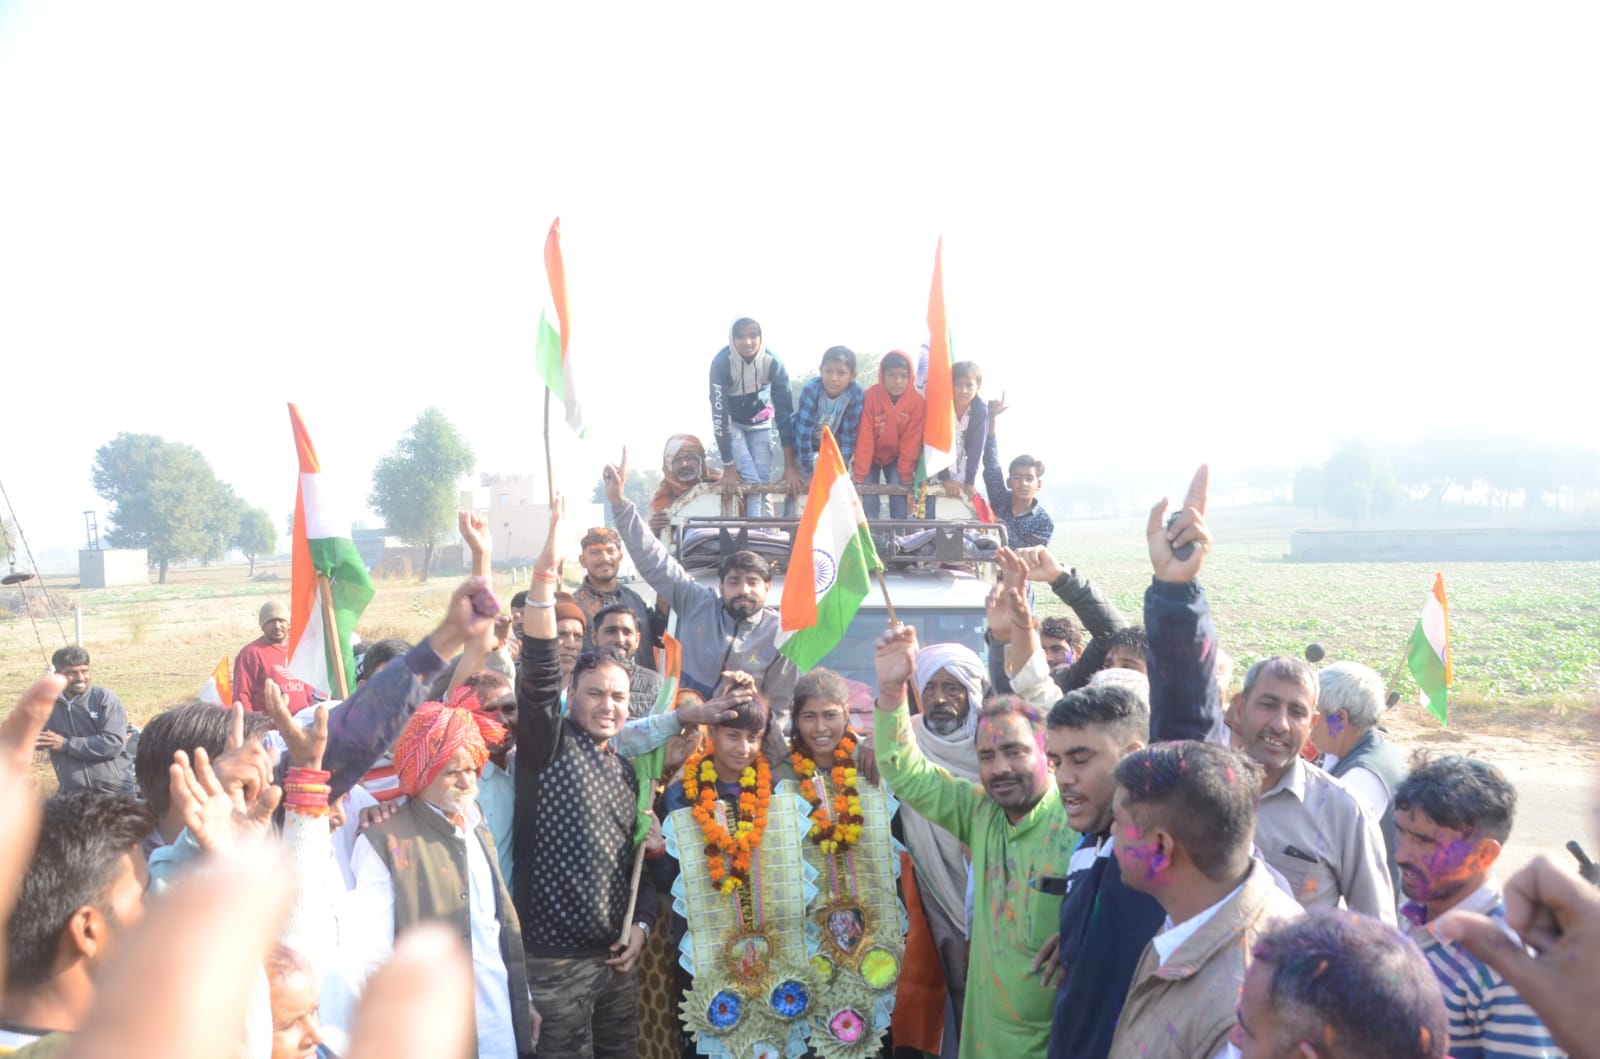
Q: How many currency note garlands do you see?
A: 2